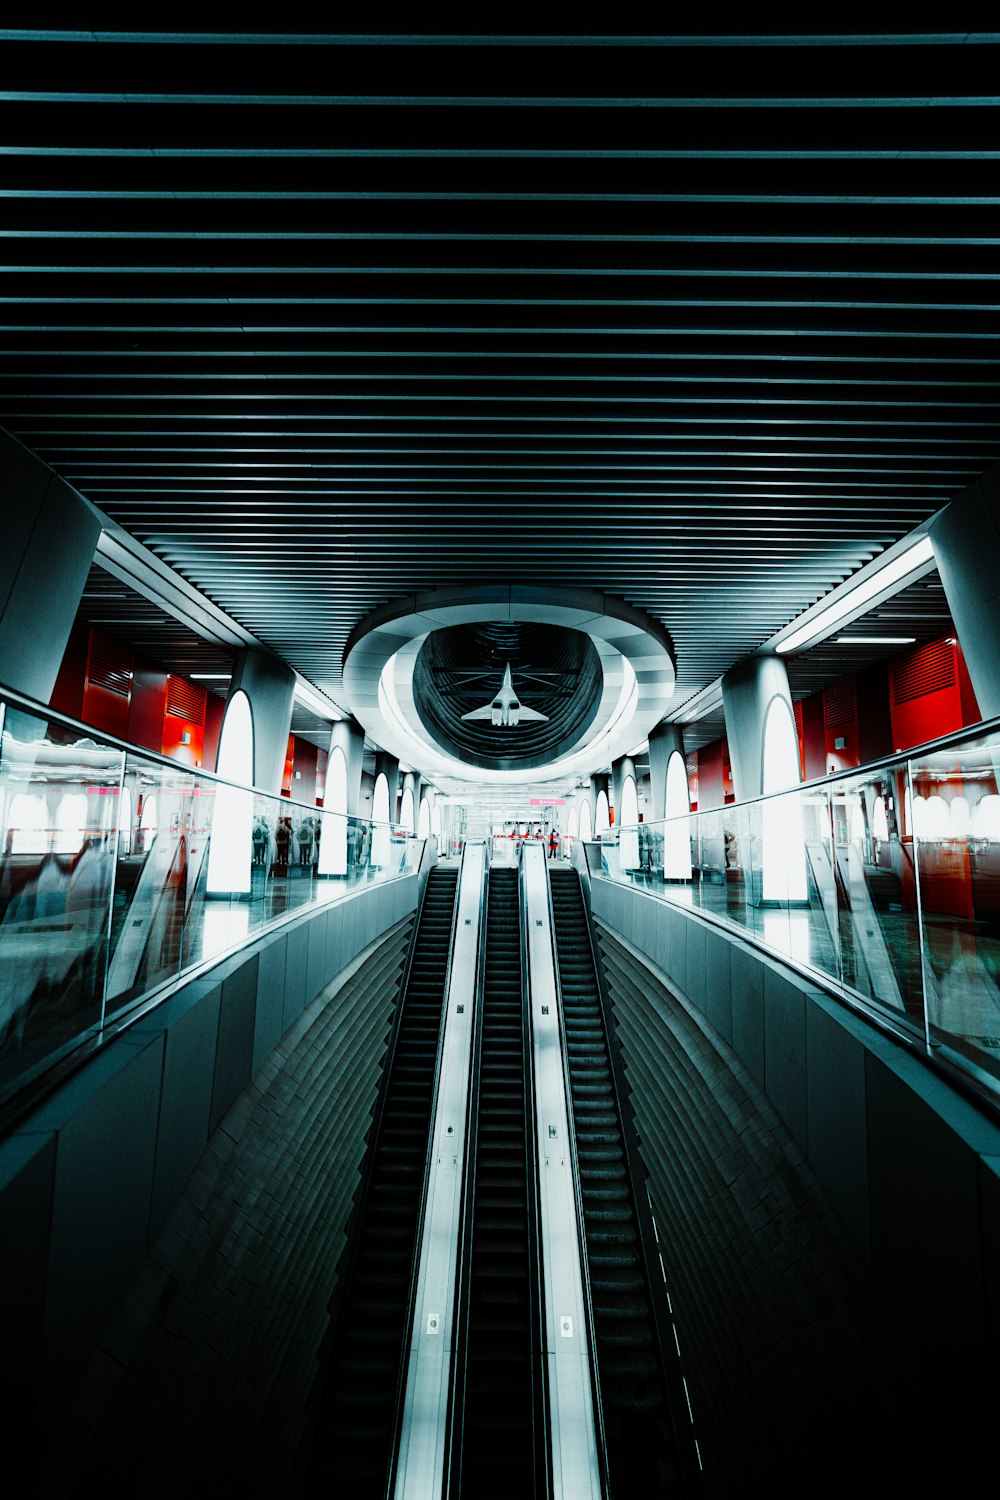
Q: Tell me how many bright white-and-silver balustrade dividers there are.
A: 2